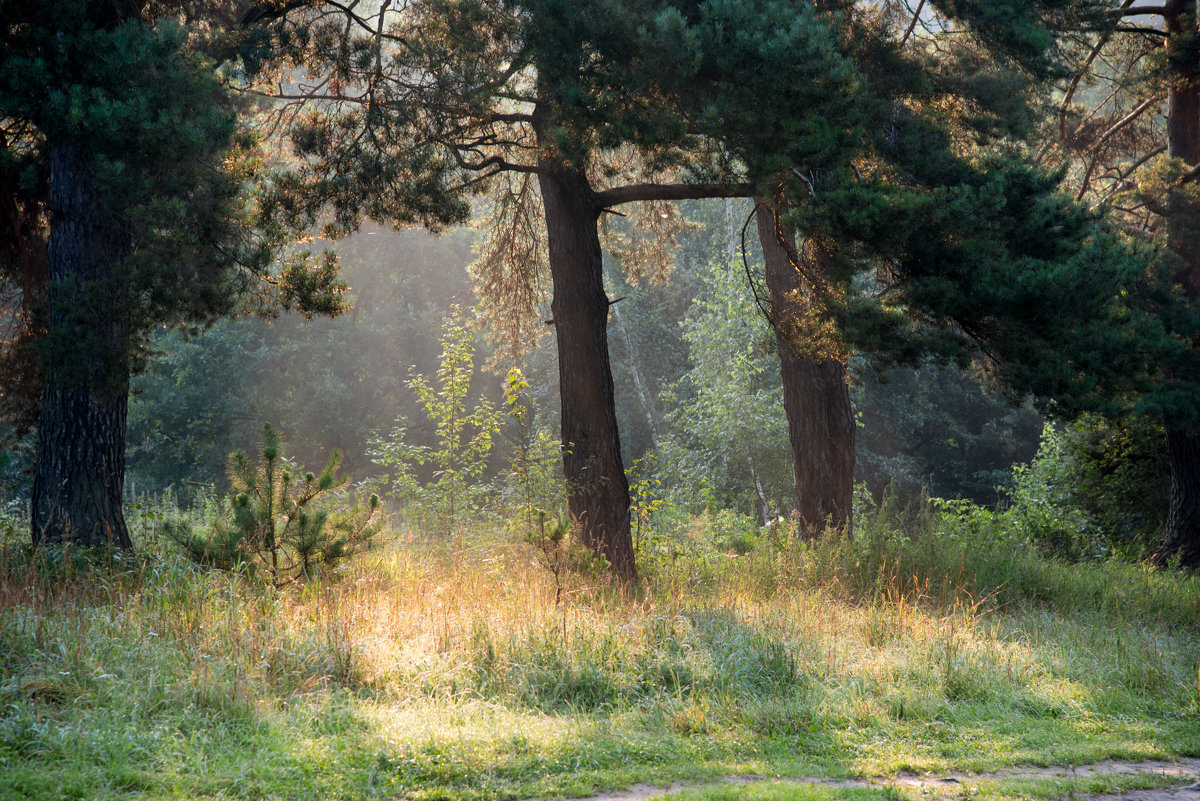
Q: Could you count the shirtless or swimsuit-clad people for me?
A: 0